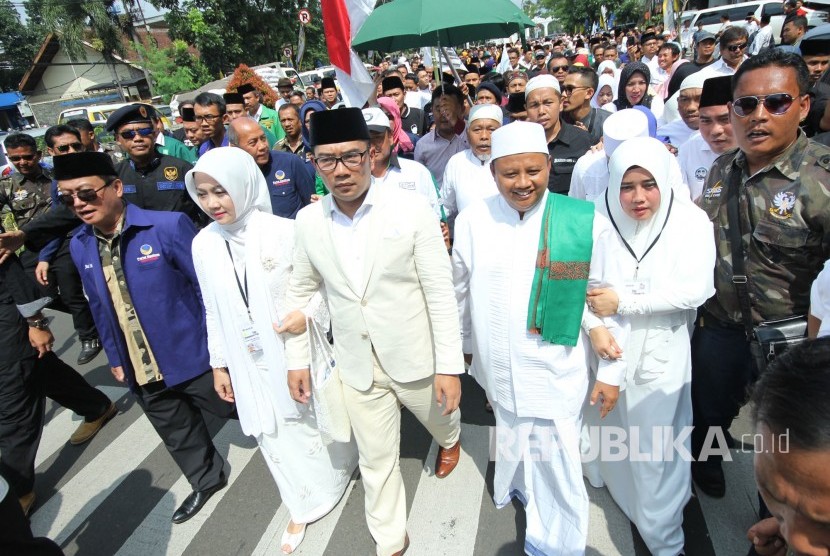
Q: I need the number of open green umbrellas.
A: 1